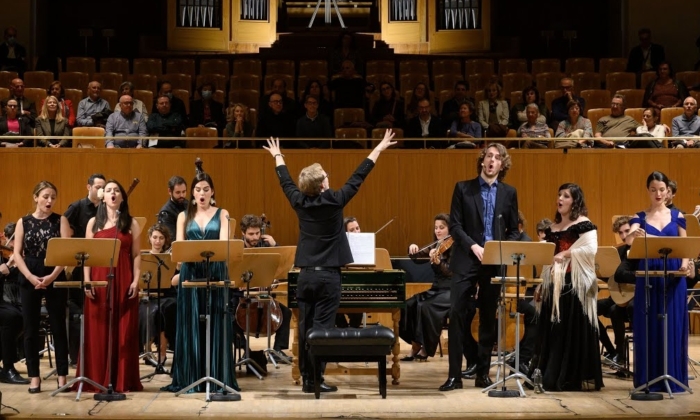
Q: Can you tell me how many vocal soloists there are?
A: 6